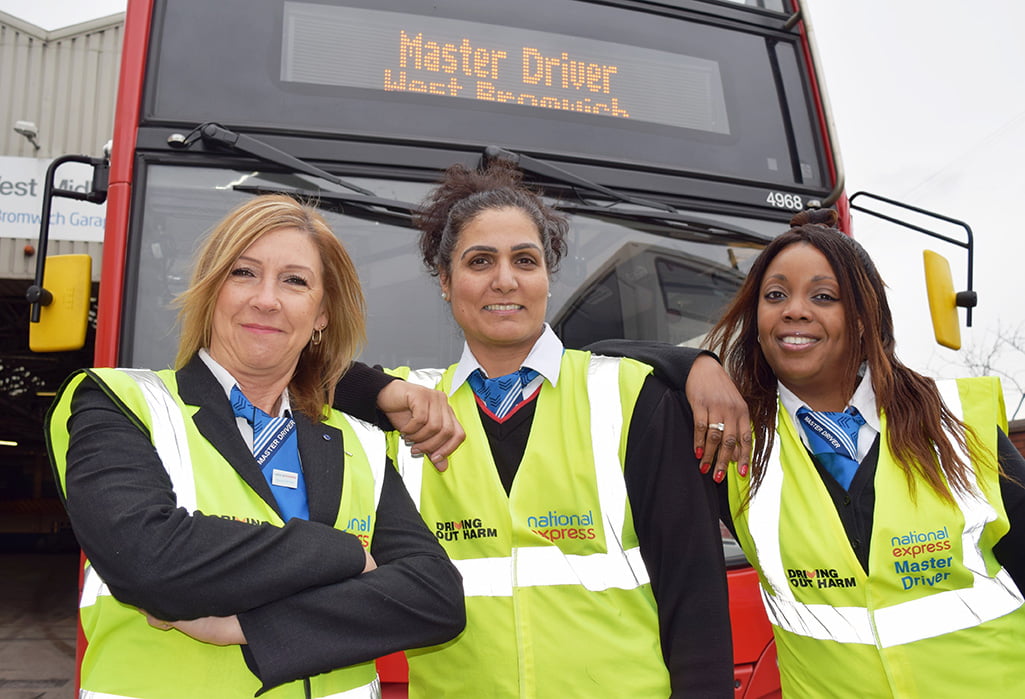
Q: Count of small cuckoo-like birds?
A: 0